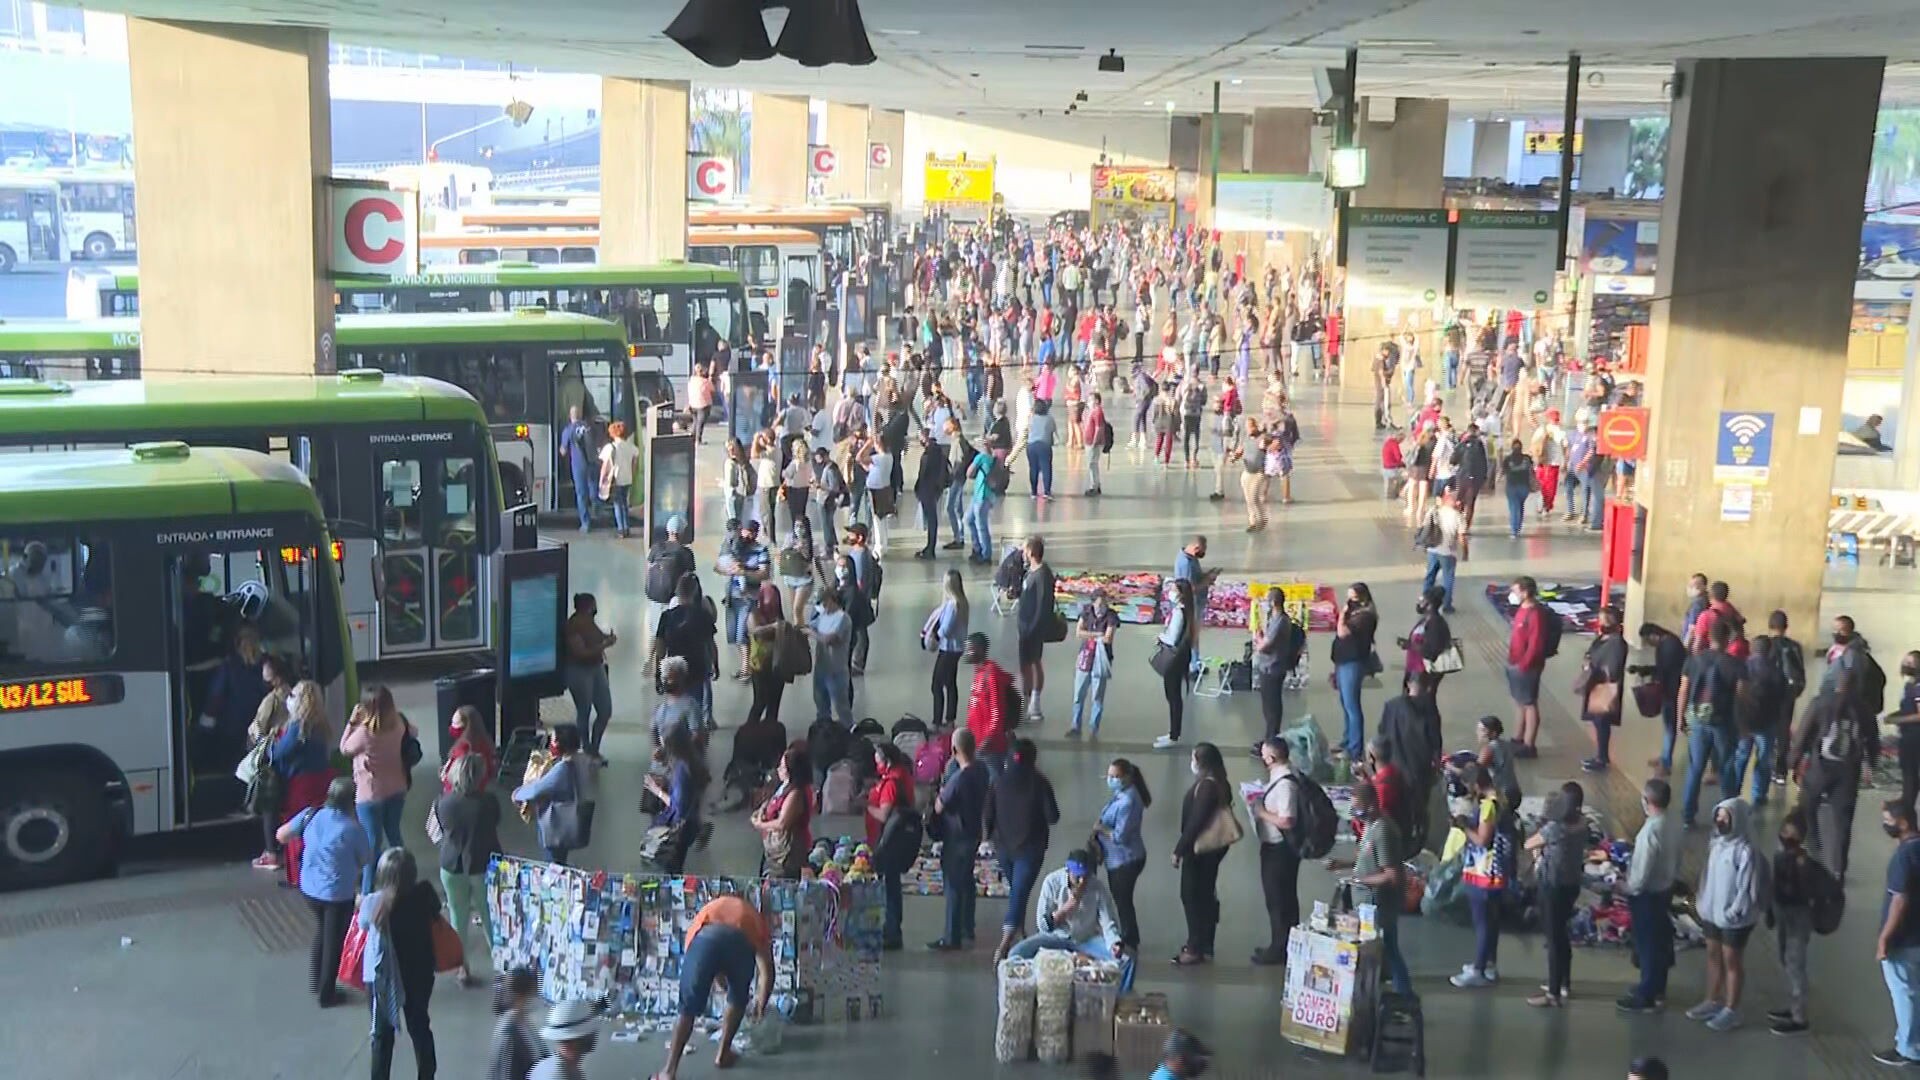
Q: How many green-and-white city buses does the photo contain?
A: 4